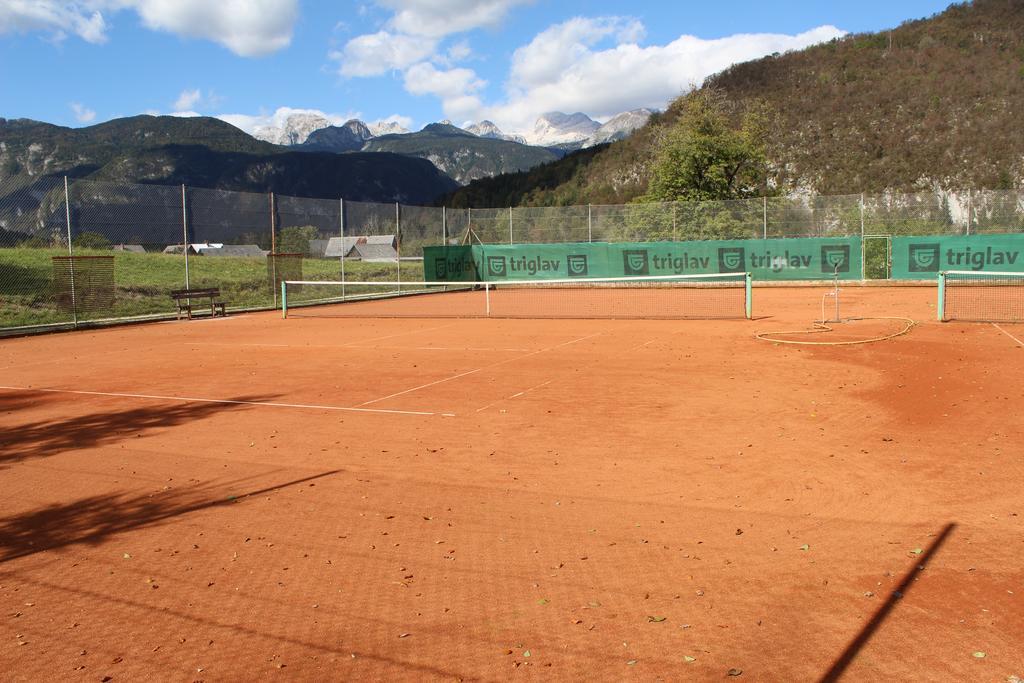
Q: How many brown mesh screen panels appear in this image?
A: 2